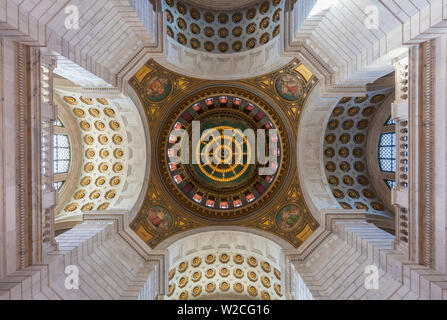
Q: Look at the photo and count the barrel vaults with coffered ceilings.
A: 4